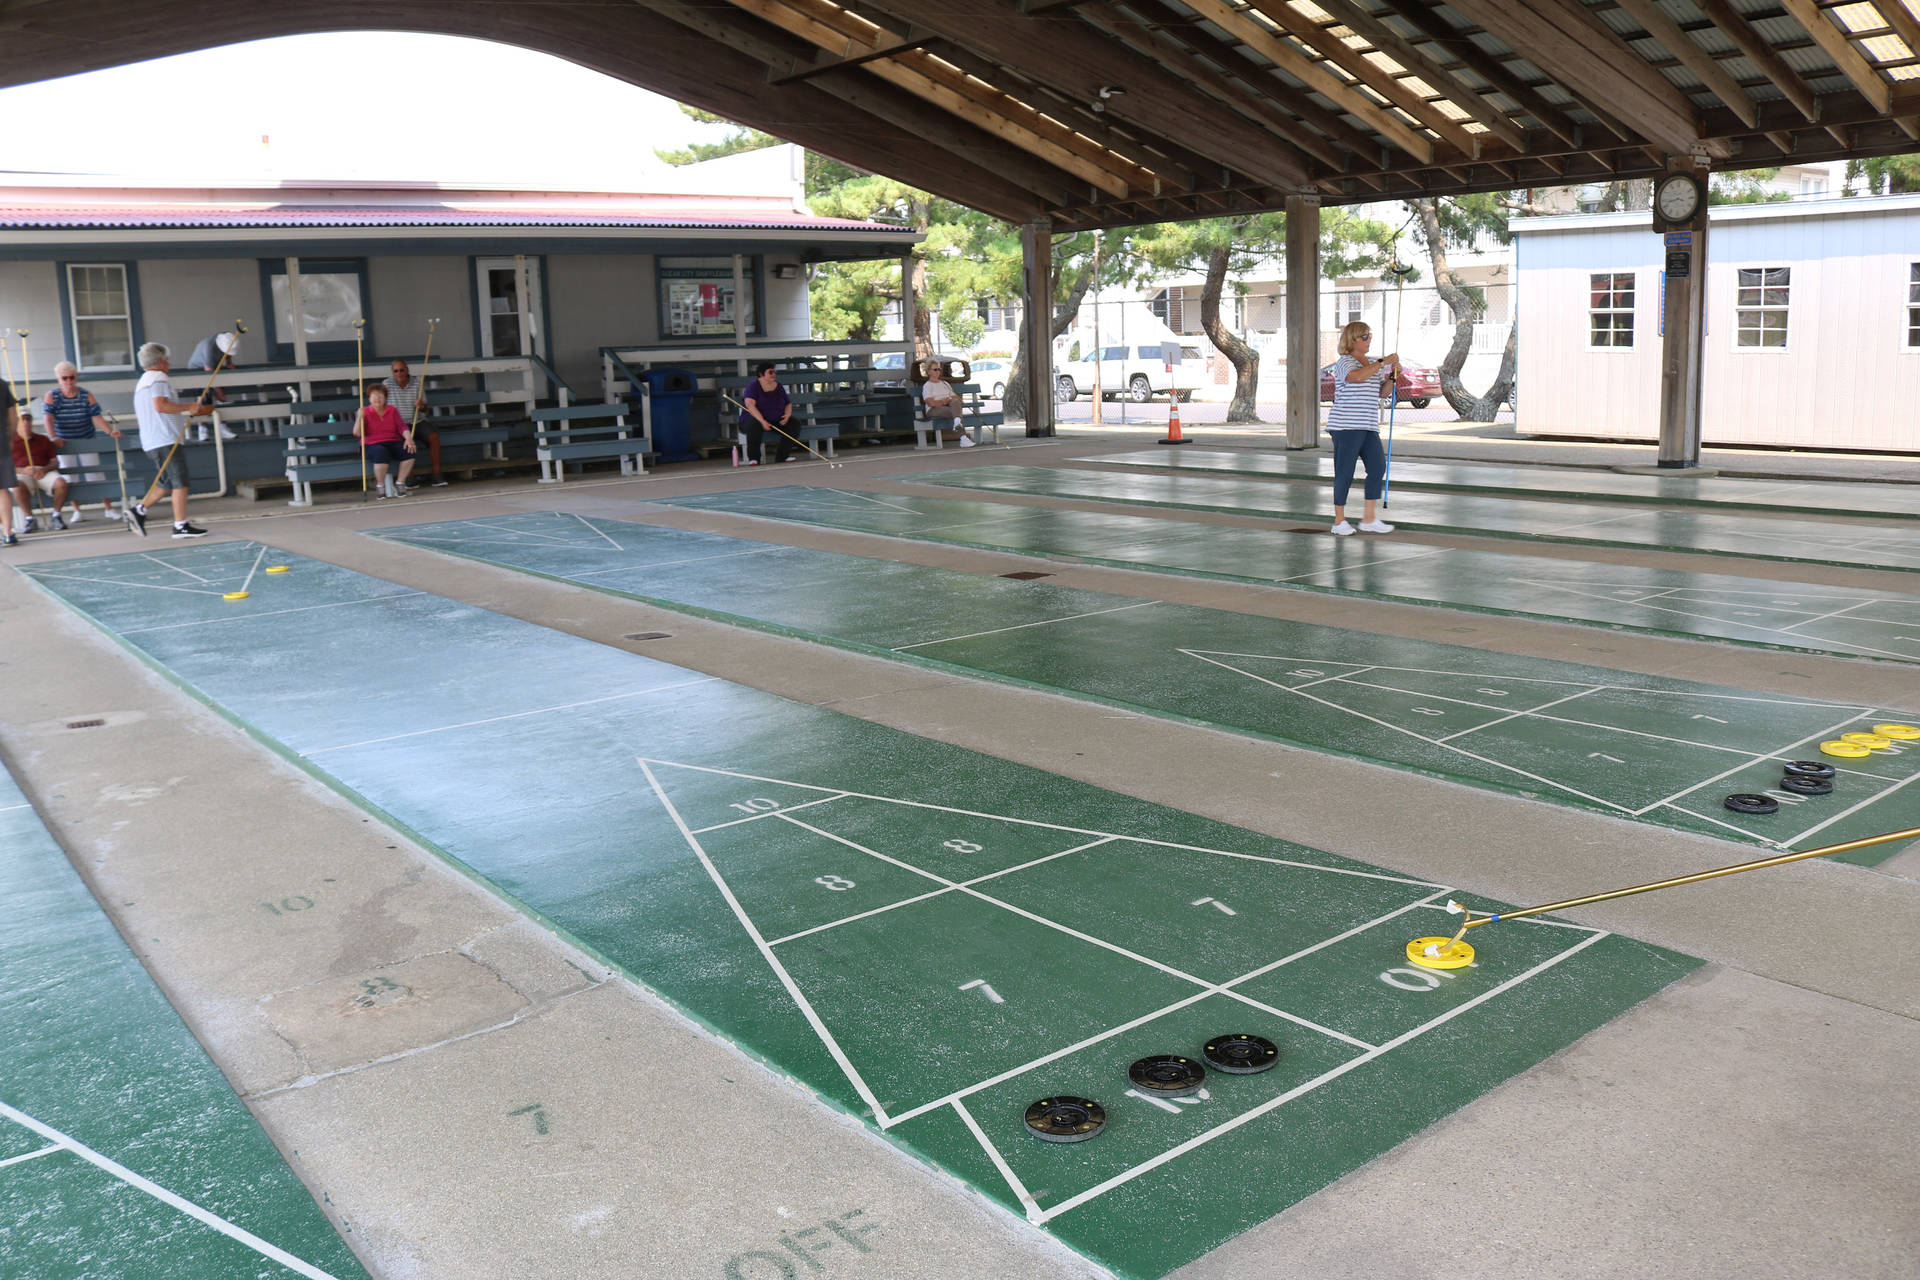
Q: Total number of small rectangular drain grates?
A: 4